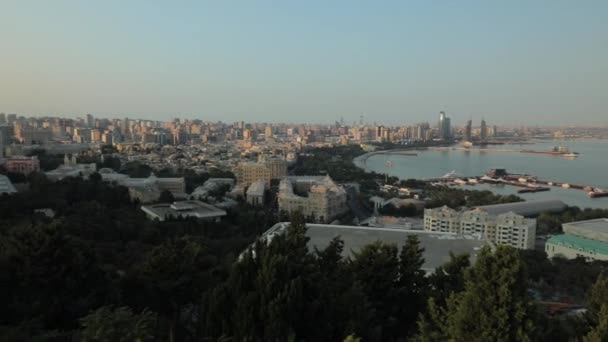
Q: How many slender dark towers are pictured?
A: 2